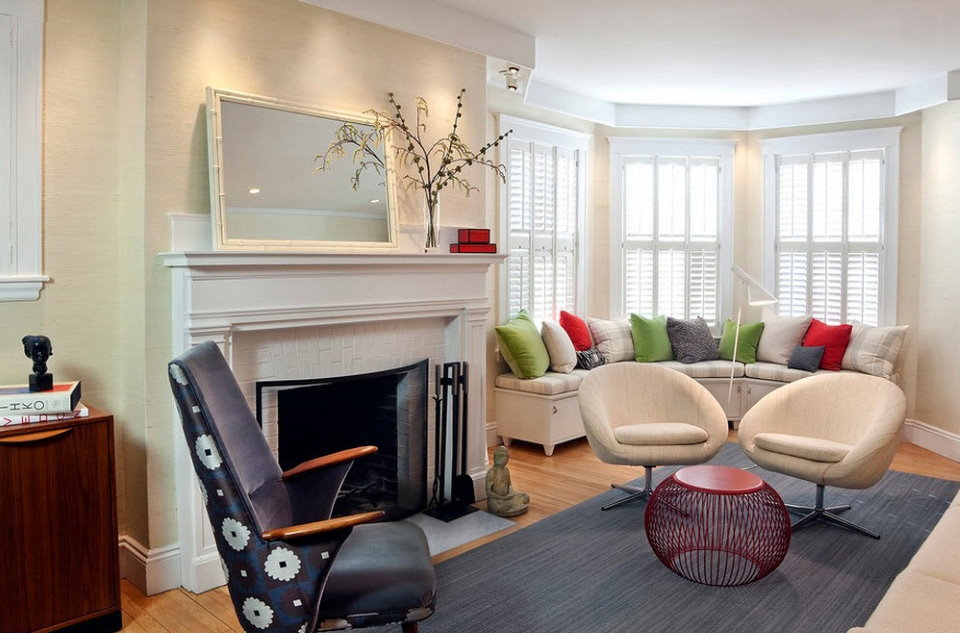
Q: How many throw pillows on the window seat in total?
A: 12